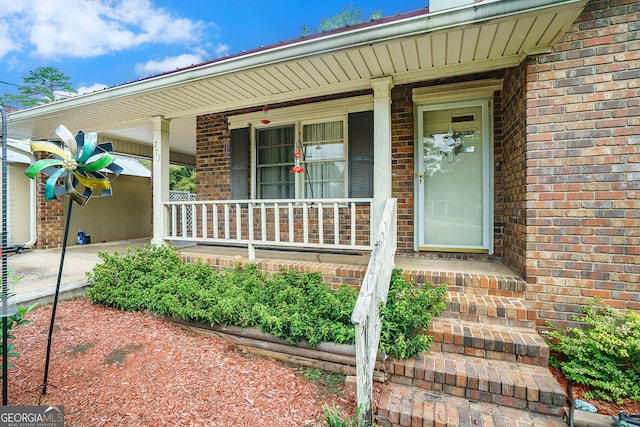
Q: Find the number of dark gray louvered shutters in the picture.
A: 2